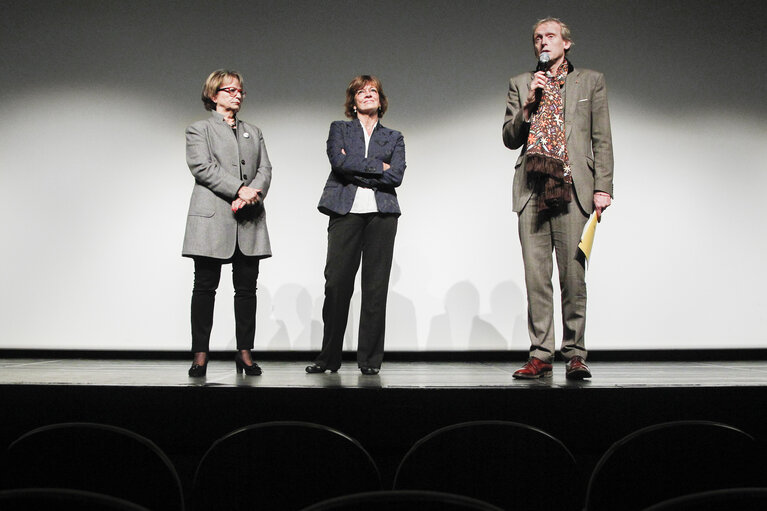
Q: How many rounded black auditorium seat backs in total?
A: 7